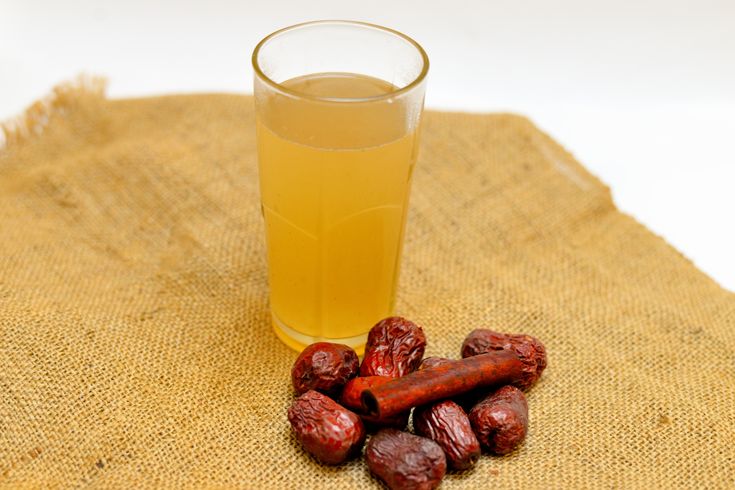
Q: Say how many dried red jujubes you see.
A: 9